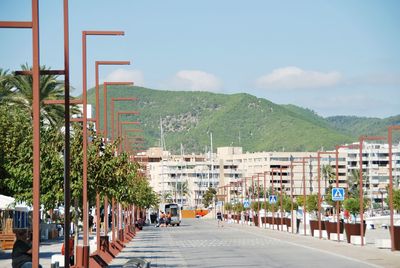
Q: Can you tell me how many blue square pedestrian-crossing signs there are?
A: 3